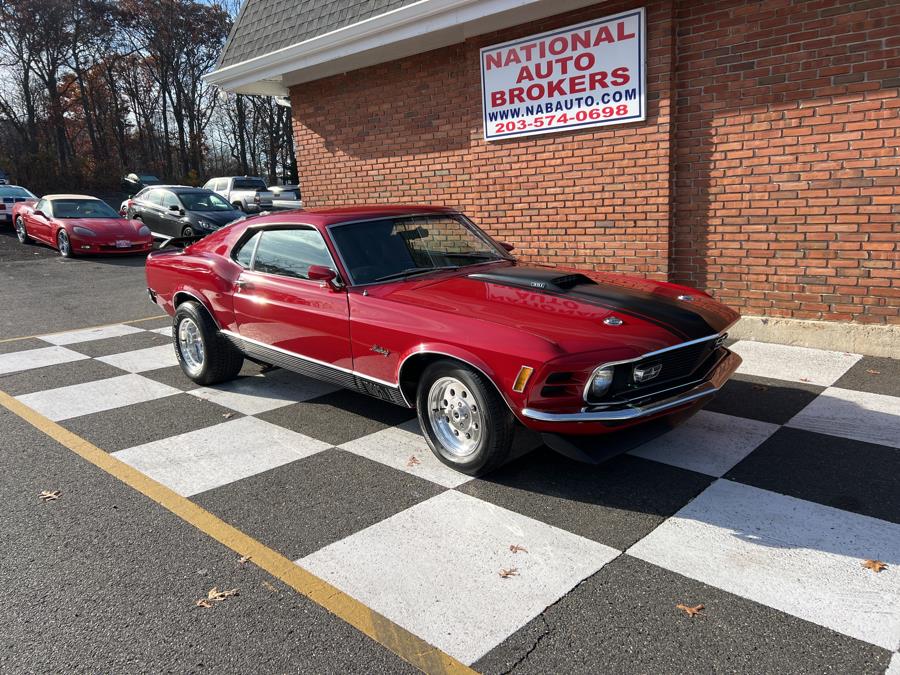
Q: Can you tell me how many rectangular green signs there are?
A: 0